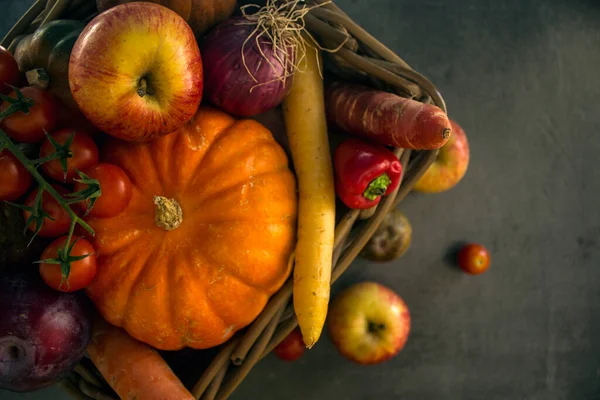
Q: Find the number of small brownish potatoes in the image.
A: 1